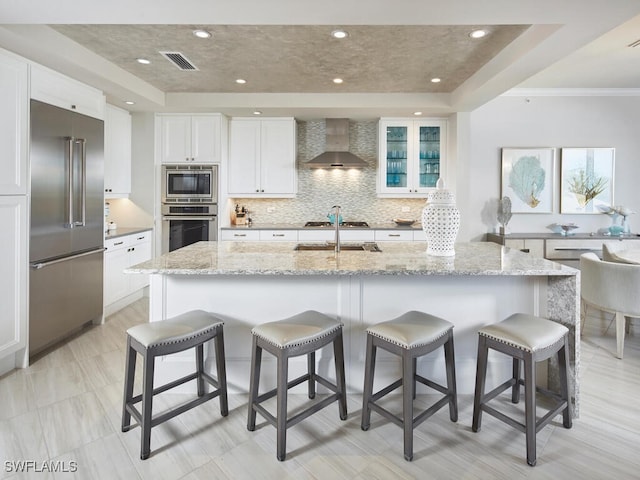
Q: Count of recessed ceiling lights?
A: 10